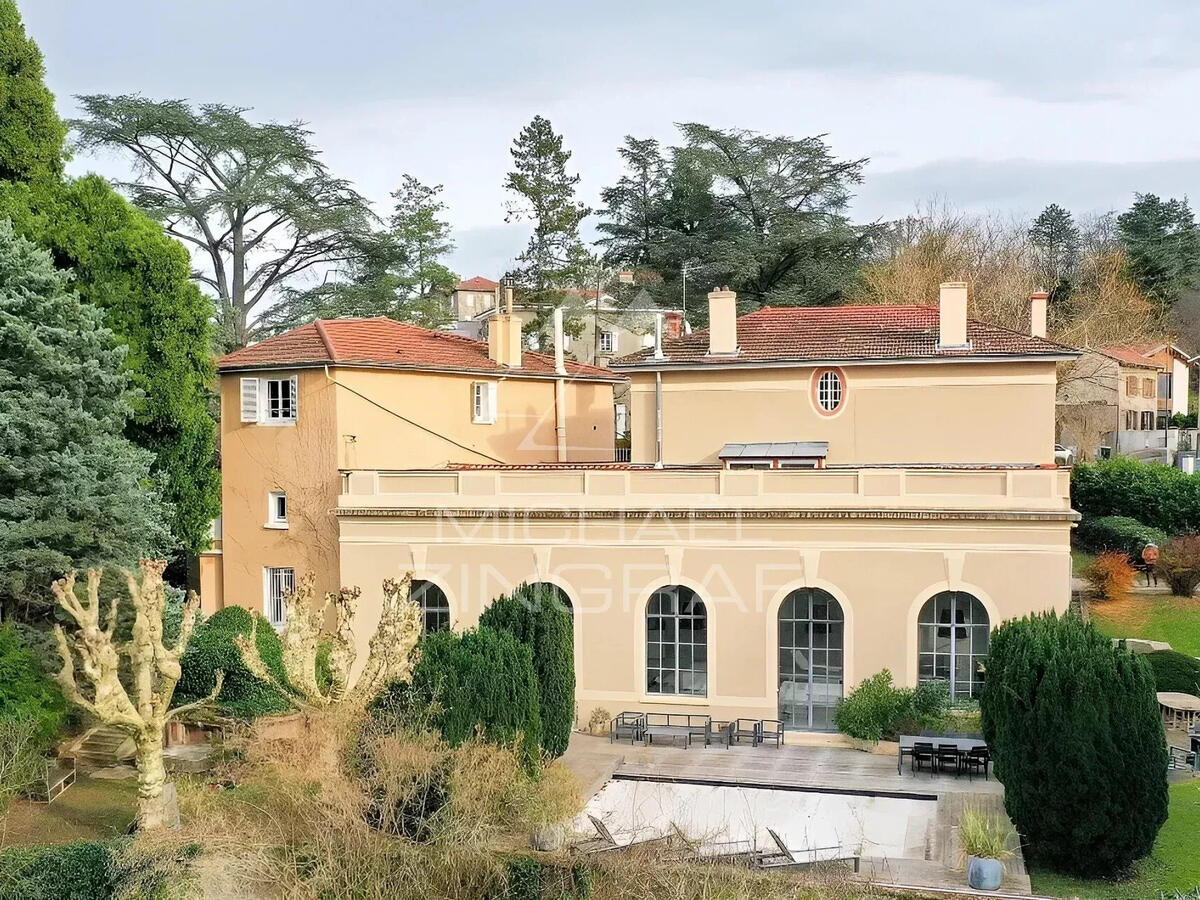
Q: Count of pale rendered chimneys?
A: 4